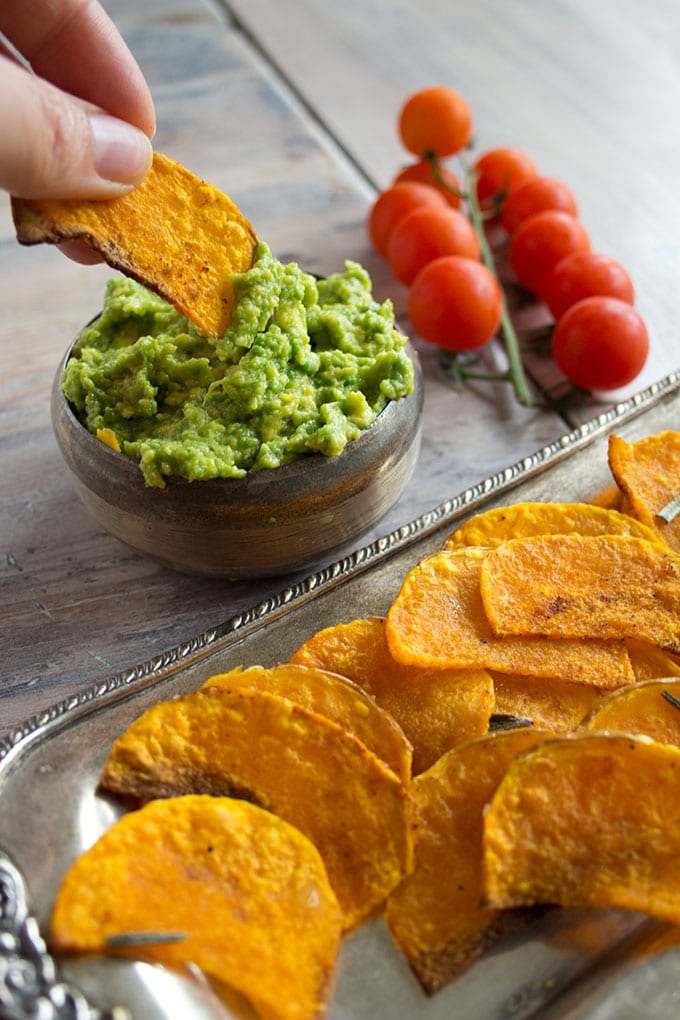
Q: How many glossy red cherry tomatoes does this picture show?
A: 10